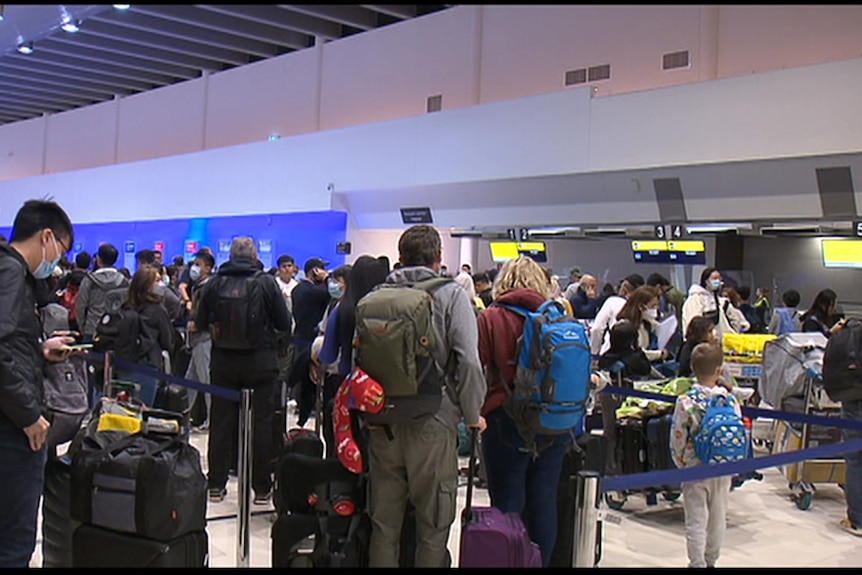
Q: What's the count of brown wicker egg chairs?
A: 0